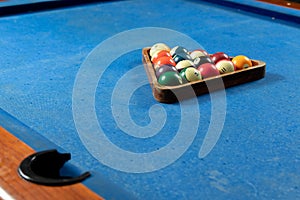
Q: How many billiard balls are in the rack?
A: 15